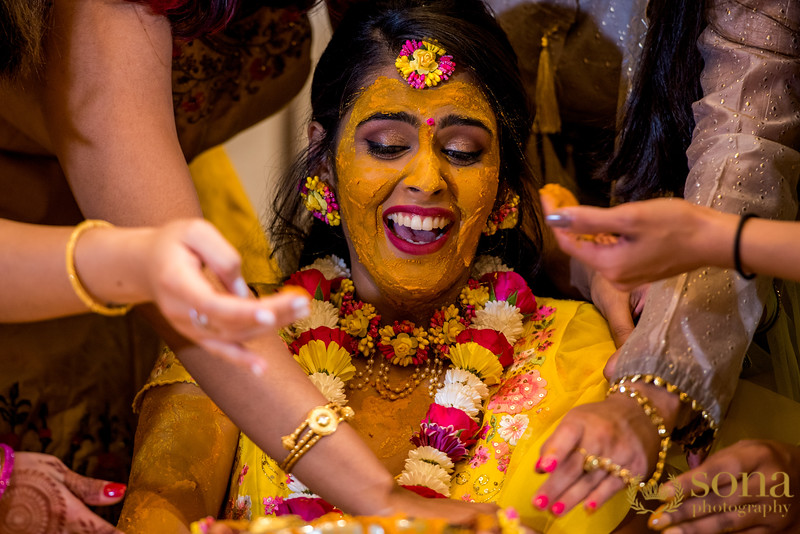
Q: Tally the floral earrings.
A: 2